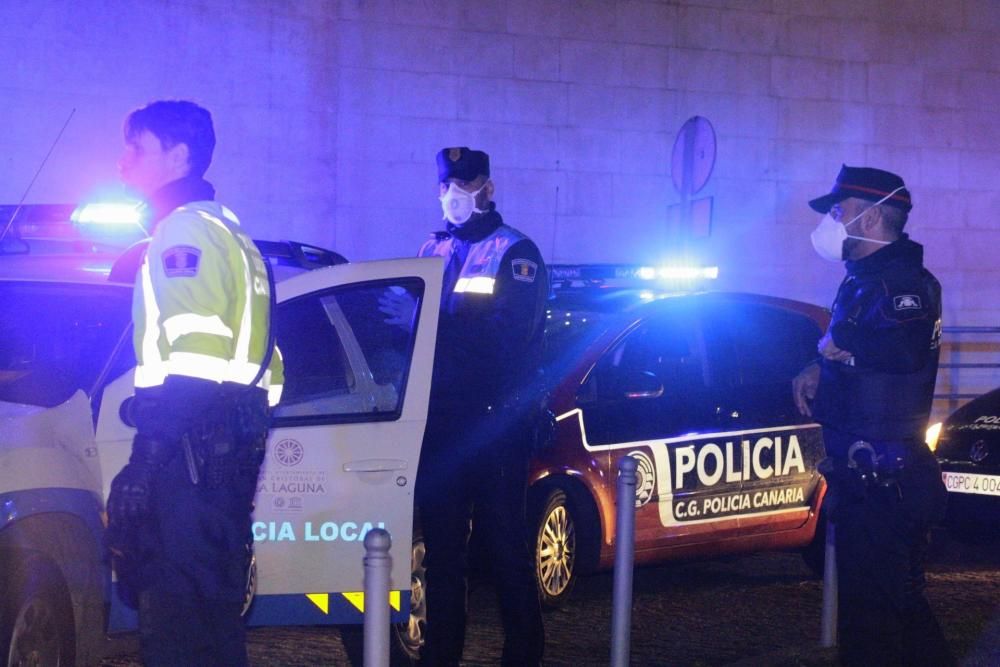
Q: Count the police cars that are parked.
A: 3